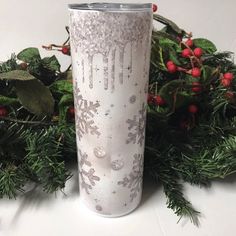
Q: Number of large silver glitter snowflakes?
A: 4